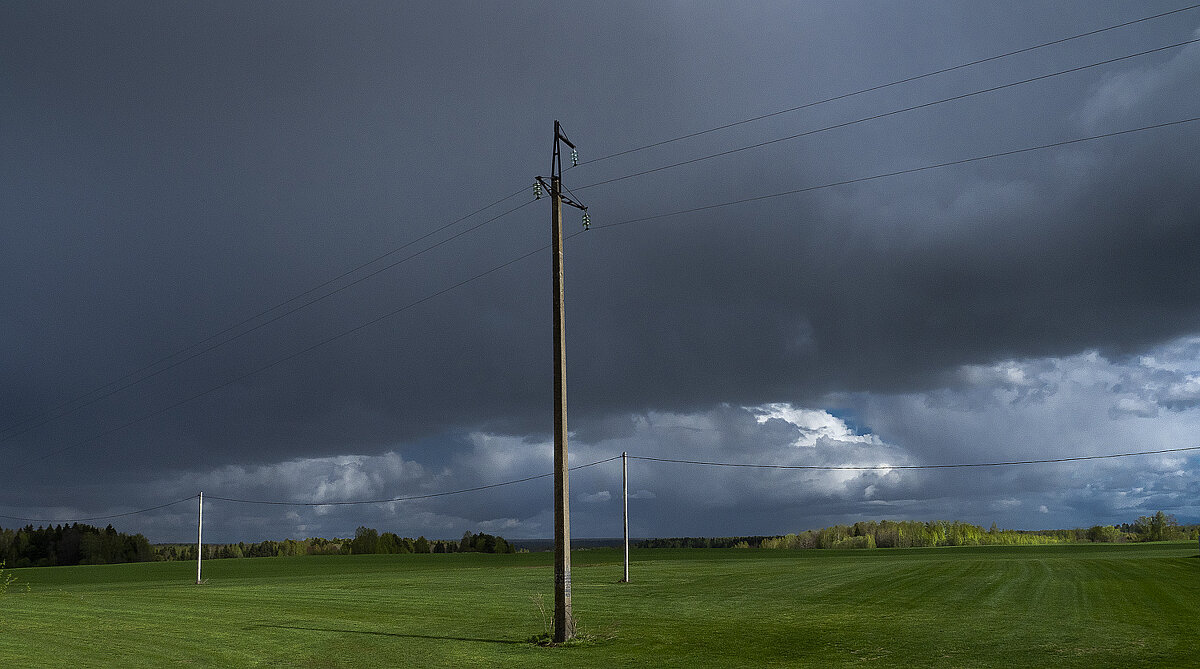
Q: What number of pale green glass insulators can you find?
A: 3